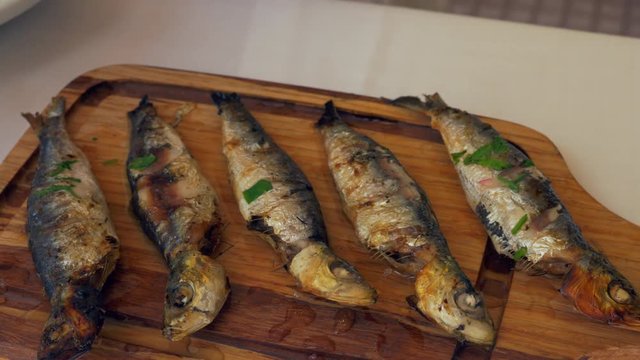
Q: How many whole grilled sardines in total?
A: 5